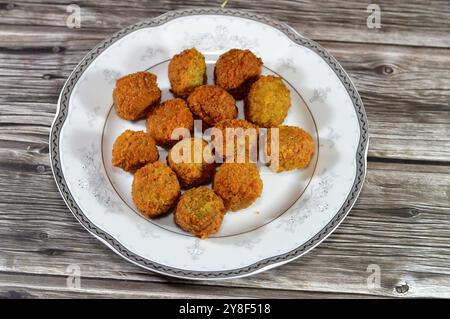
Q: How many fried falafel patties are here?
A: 13